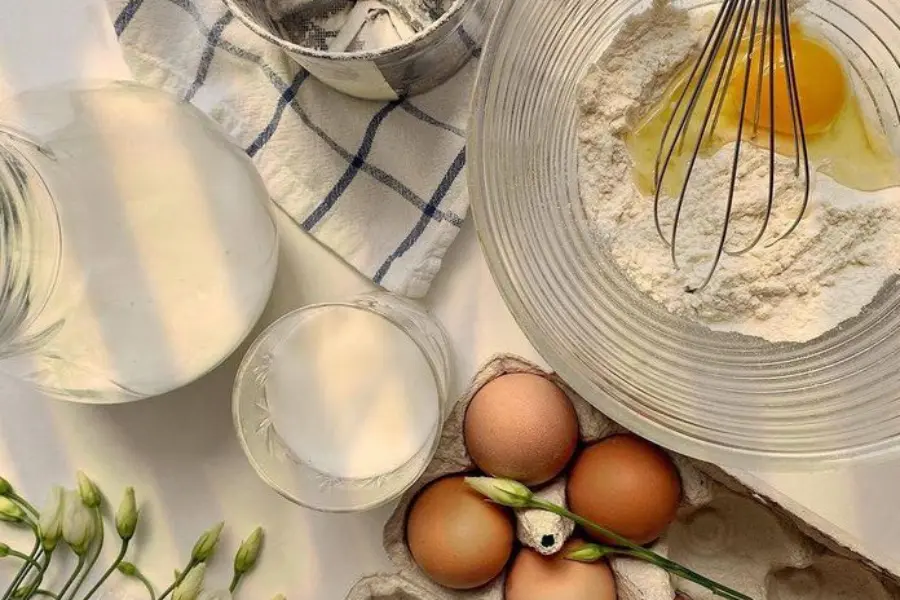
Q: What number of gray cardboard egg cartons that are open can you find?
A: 1